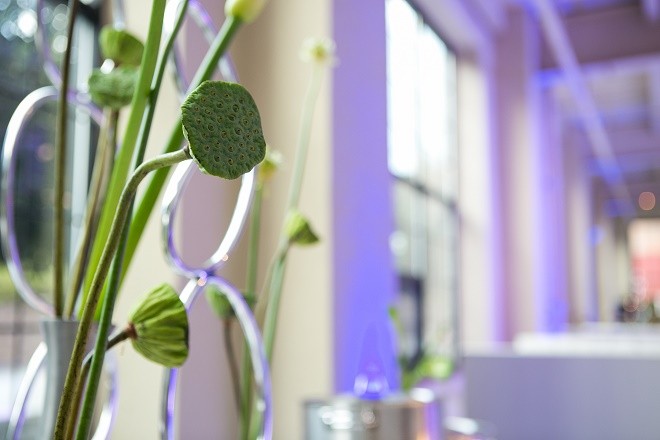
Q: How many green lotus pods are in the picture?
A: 6